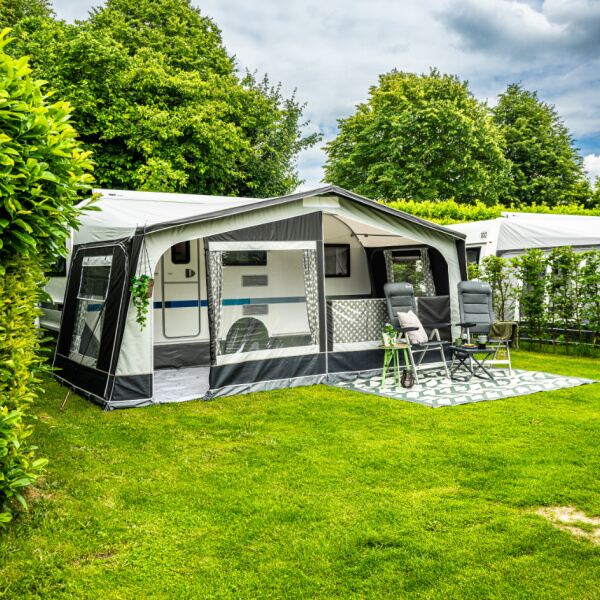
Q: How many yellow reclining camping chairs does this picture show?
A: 0